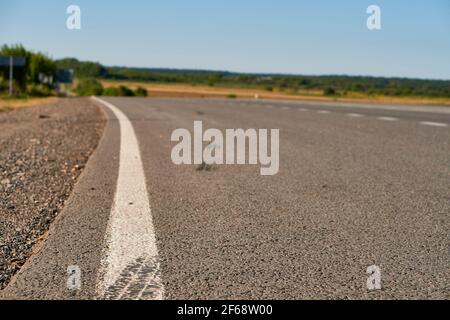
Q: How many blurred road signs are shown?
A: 2